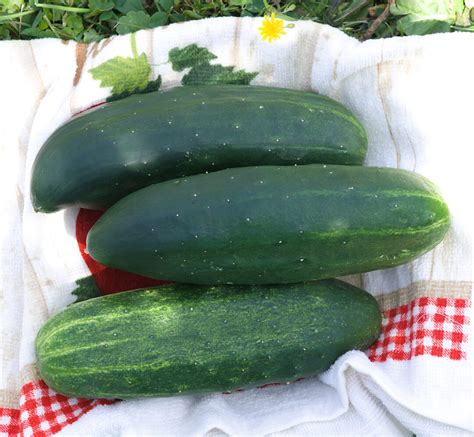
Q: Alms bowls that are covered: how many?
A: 0